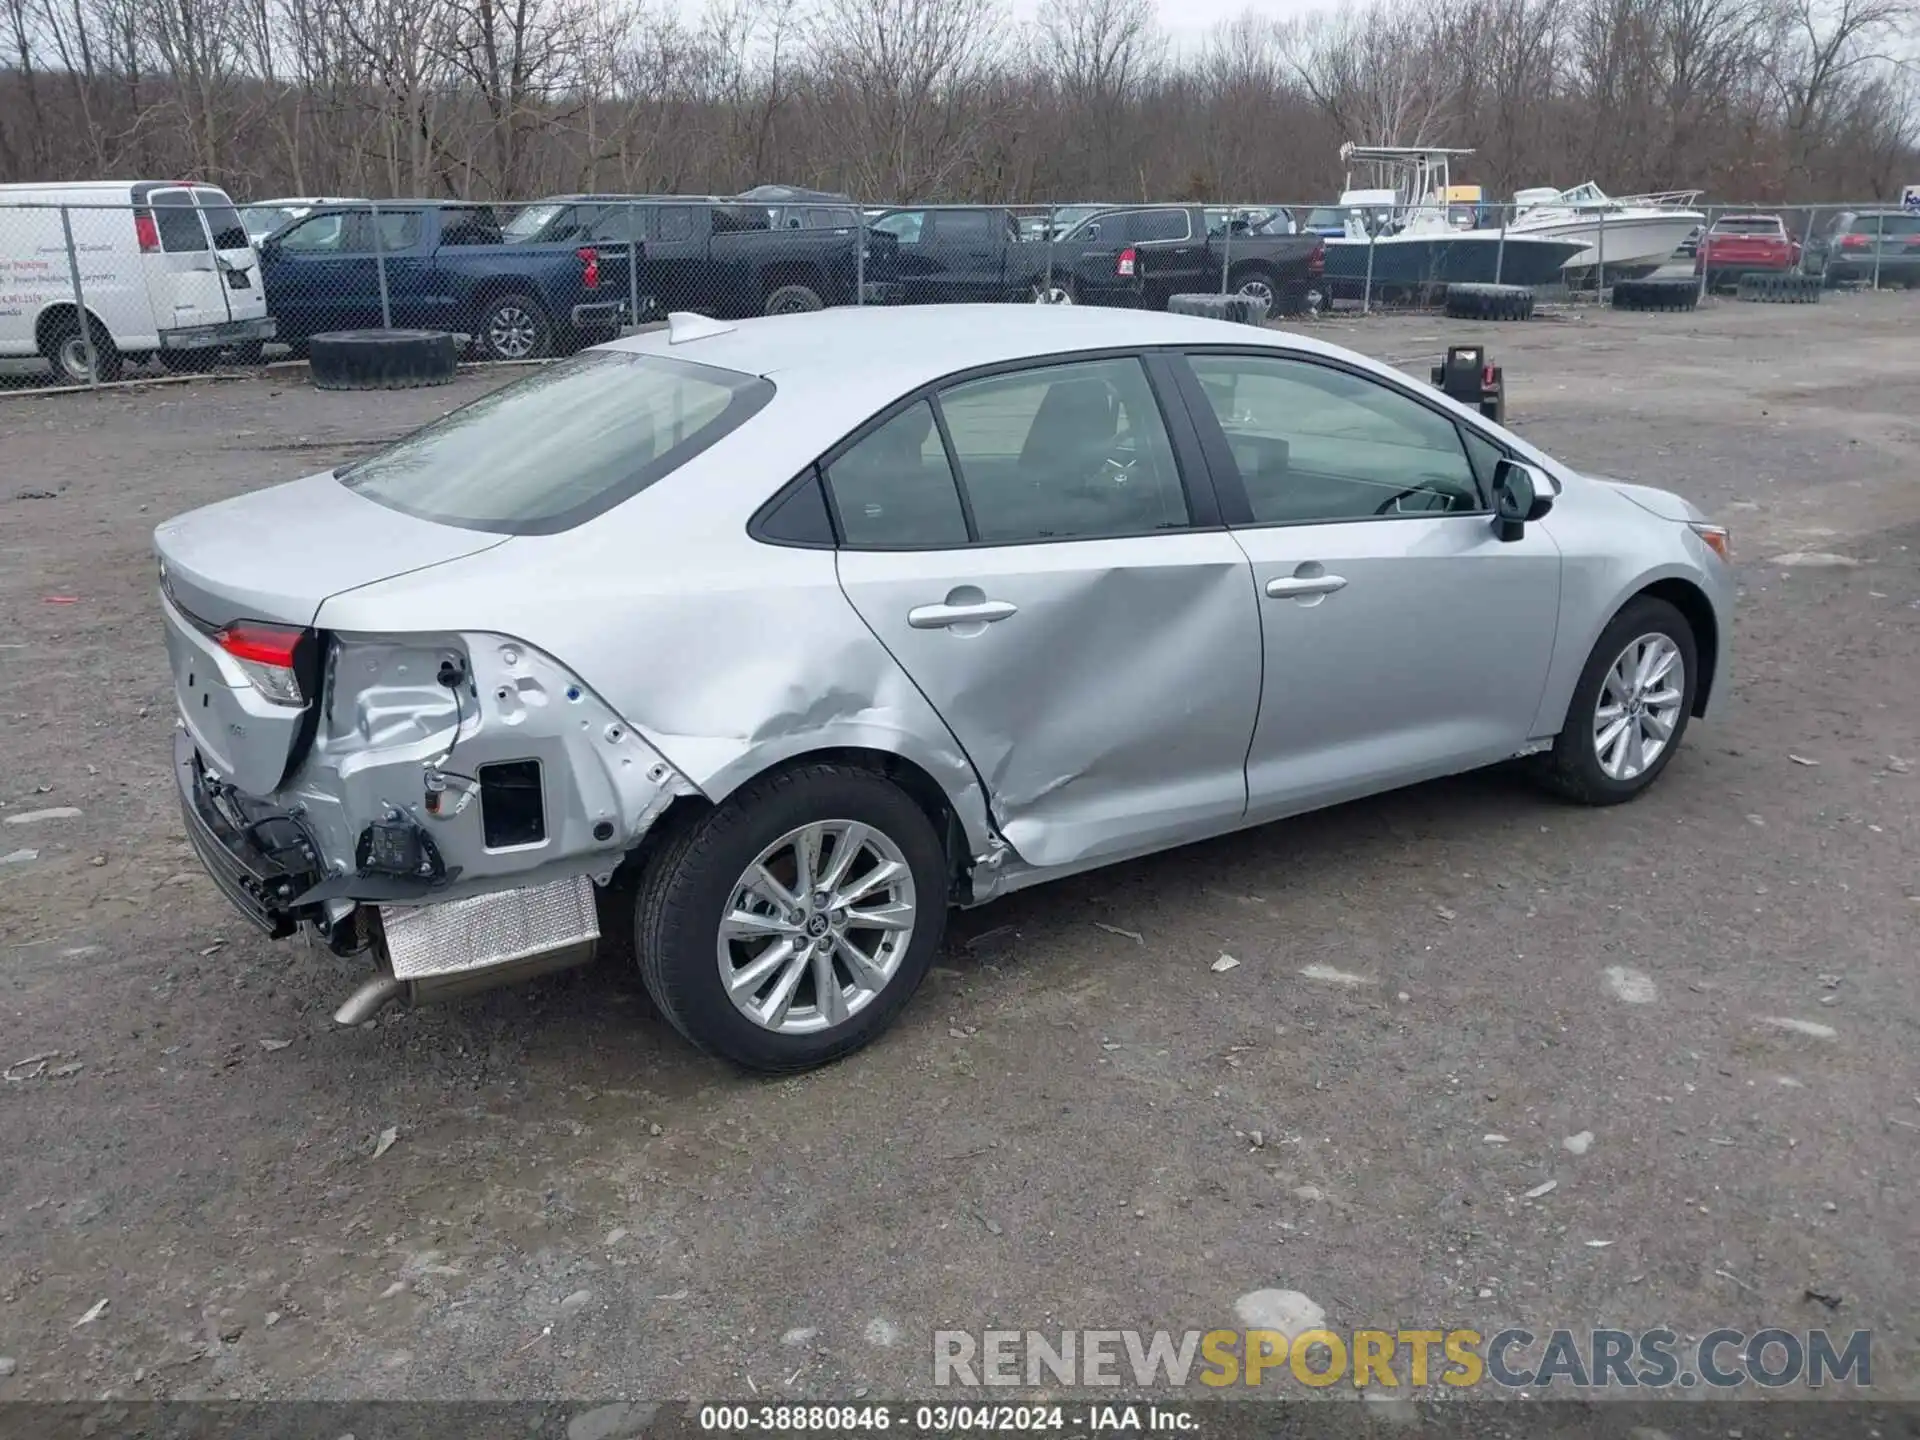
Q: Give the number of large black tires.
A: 5